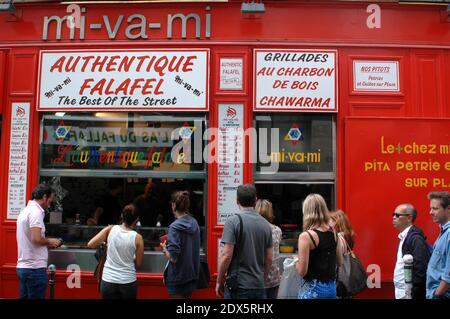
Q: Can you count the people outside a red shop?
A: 9